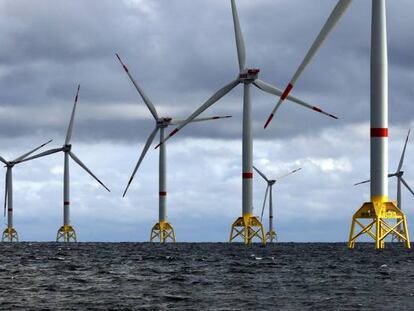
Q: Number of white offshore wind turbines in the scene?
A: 7